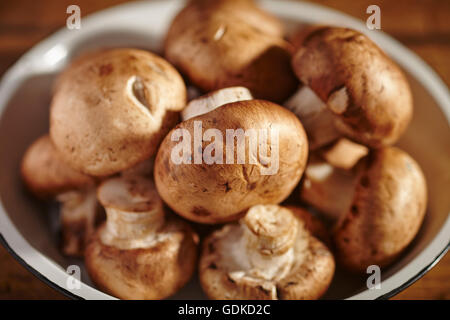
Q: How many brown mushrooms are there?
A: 8